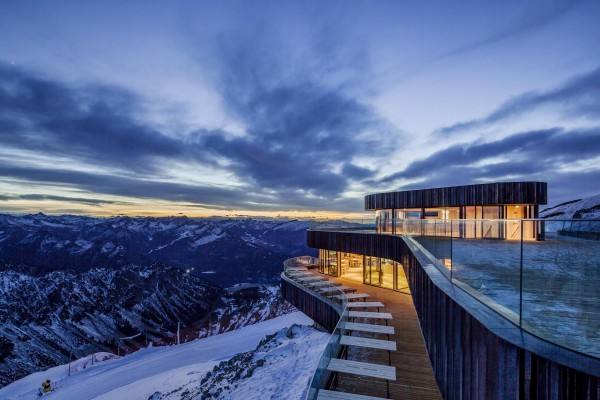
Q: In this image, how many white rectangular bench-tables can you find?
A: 12